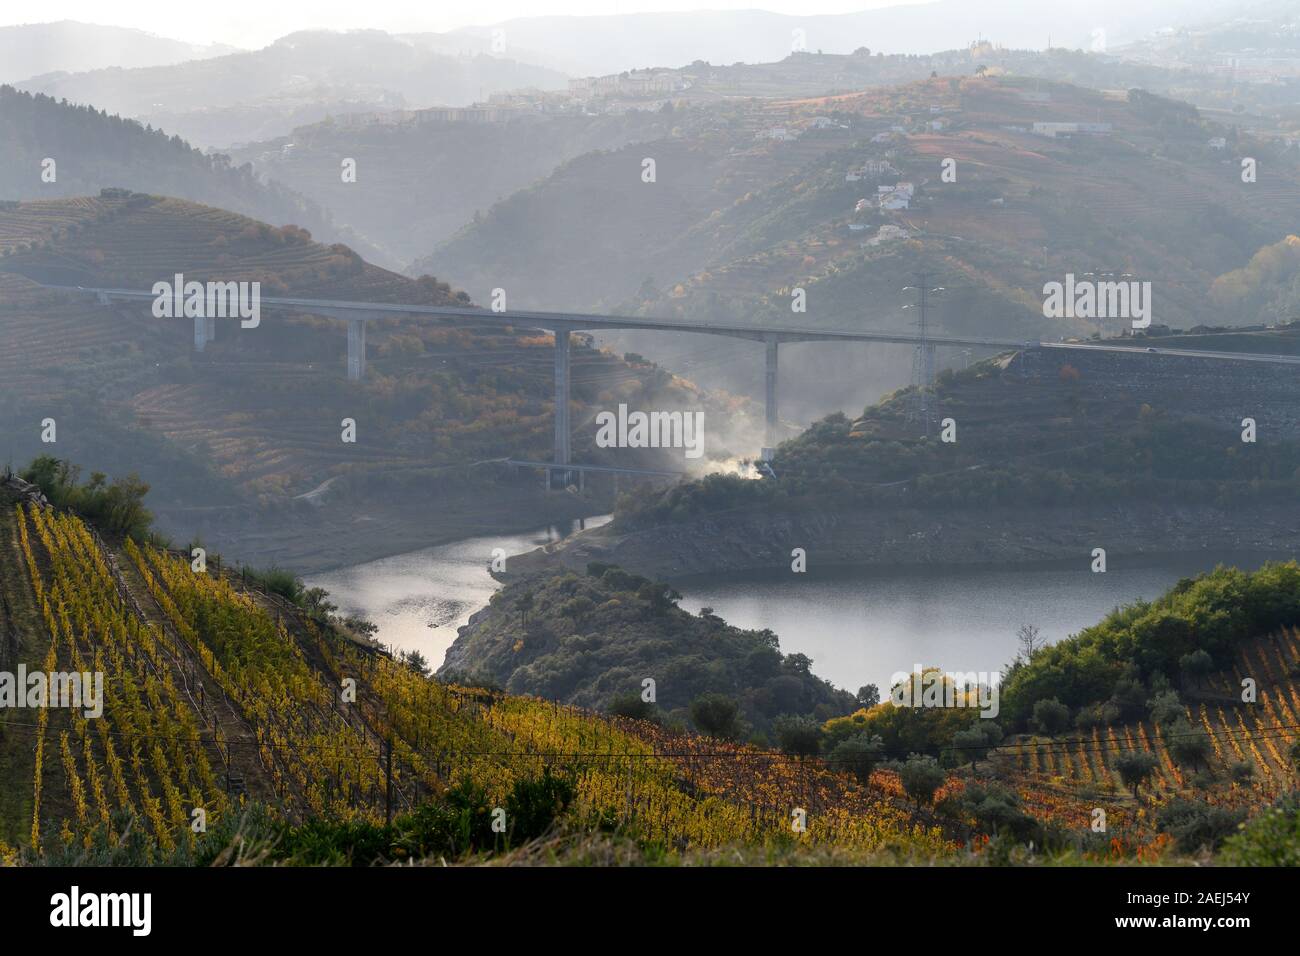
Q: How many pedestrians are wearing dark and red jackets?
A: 0